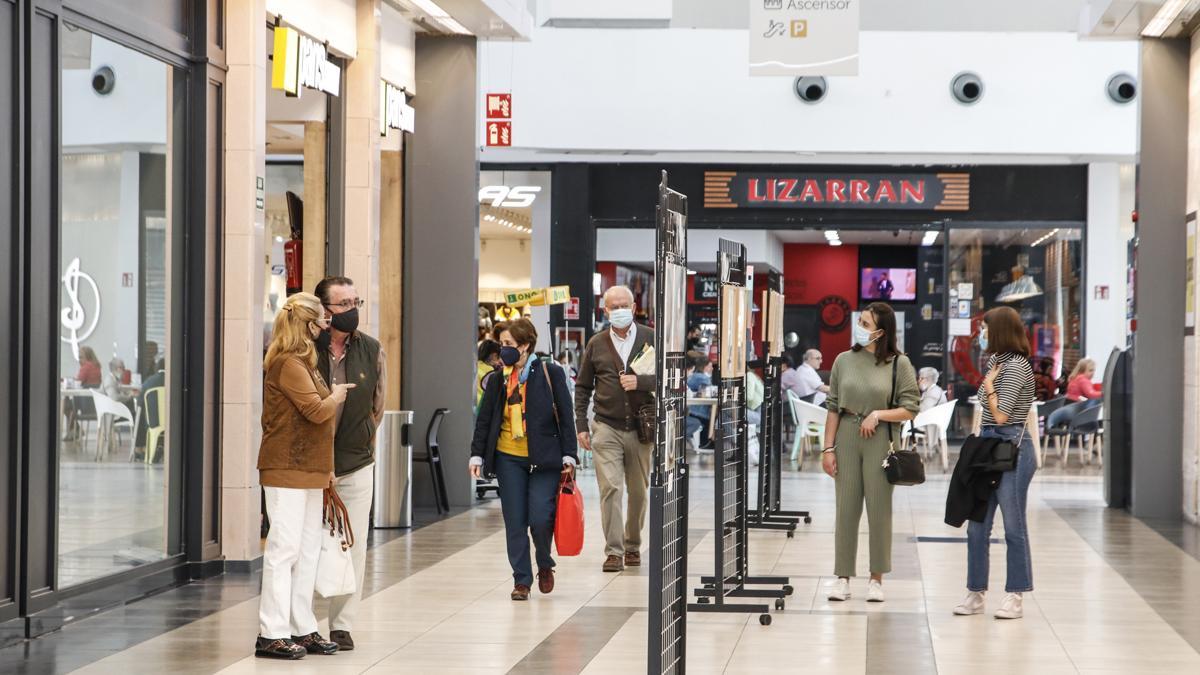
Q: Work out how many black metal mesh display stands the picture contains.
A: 3